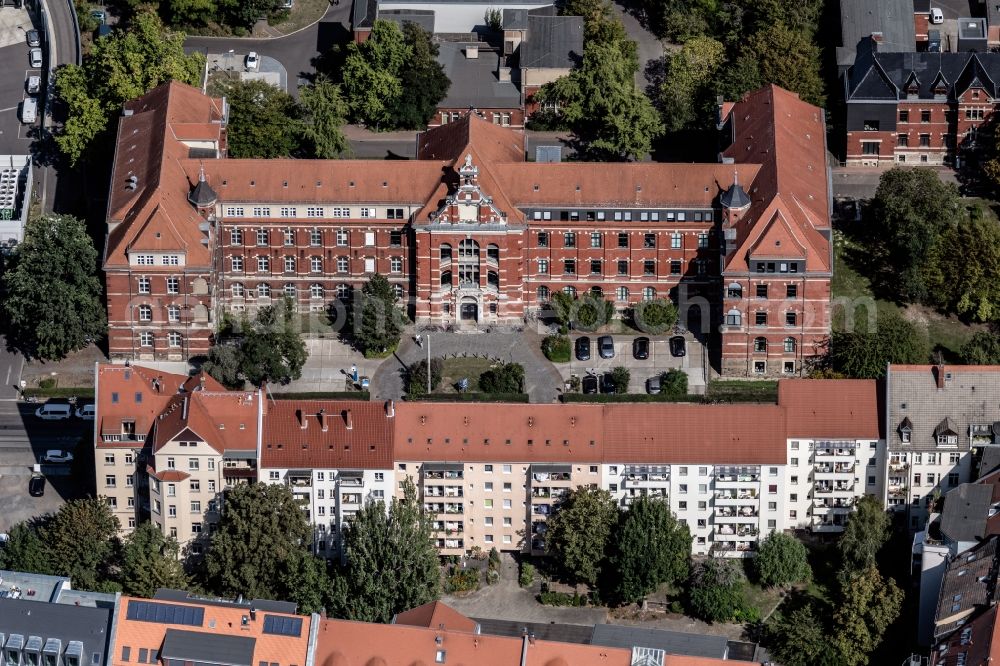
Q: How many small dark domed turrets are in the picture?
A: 2